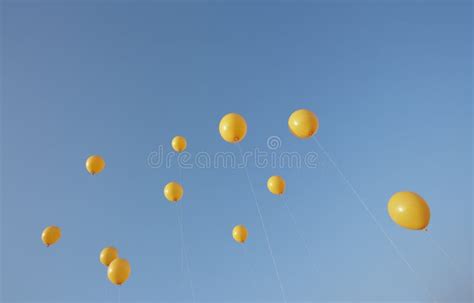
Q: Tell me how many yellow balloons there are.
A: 11